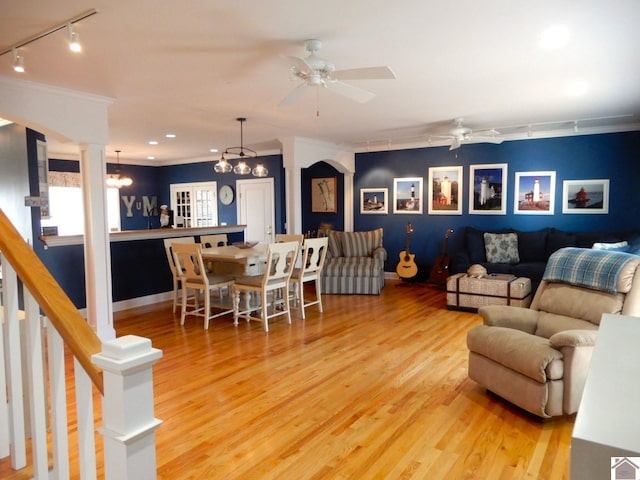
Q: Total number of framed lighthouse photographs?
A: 6